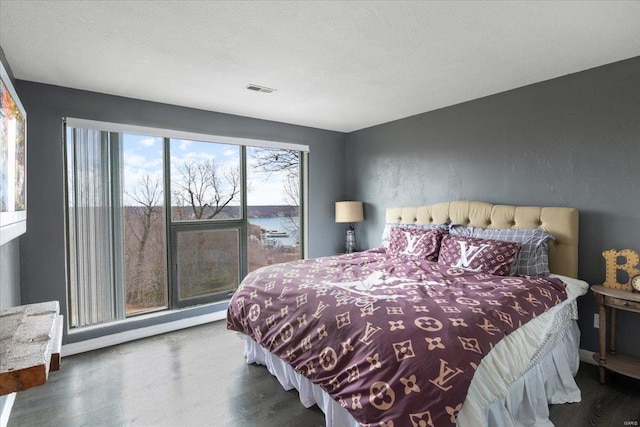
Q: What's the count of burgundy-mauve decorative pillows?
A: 2